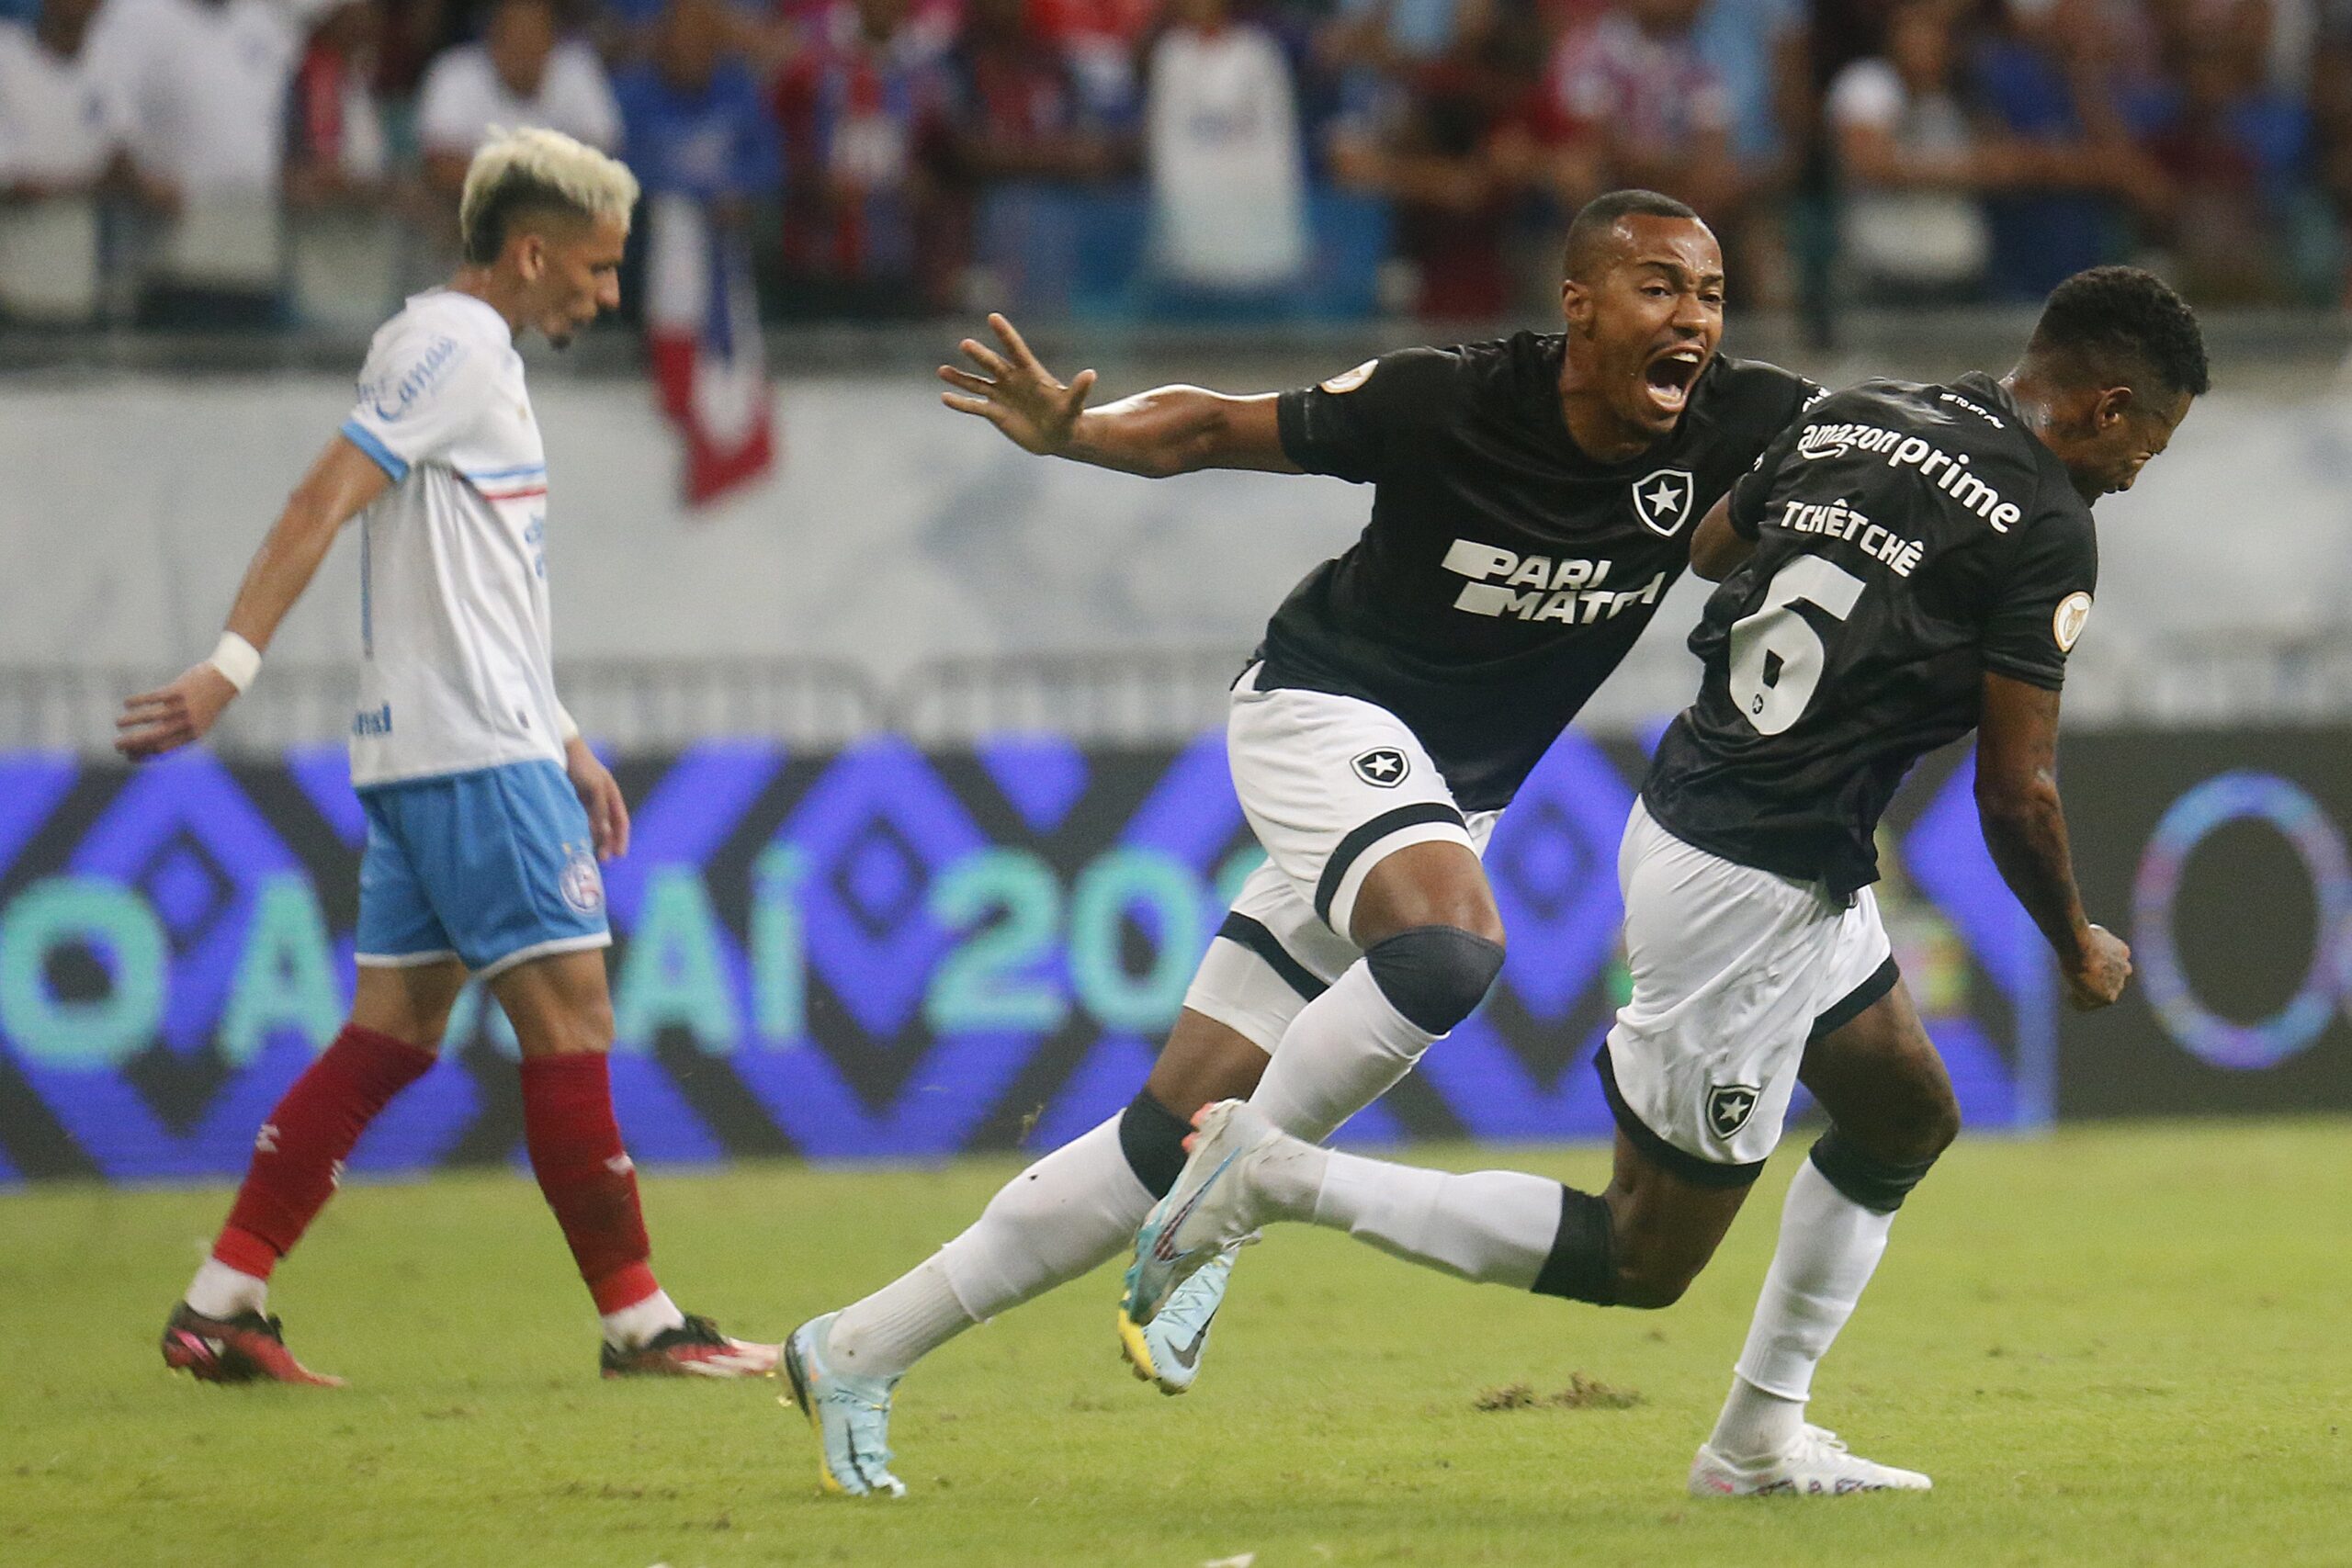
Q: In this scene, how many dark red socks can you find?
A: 2